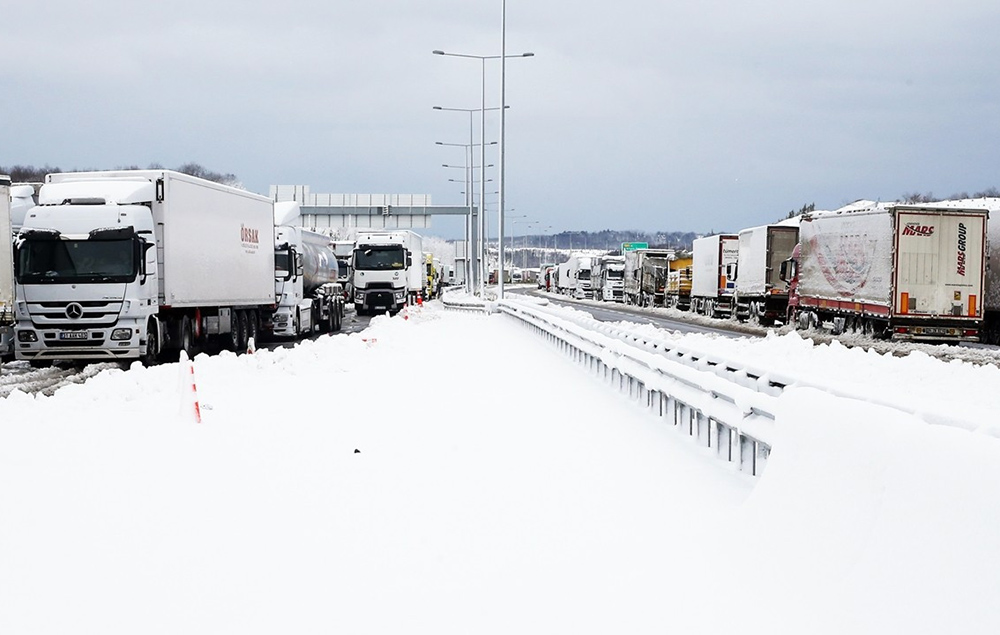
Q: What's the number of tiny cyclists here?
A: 0